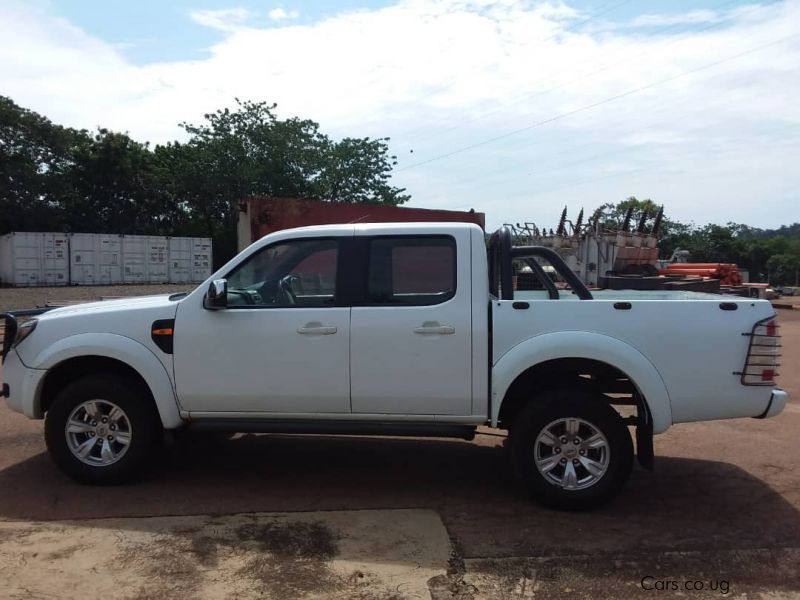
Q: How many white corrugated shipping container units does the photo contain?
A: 4